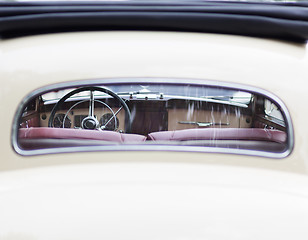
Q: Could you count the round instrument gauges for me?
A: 2